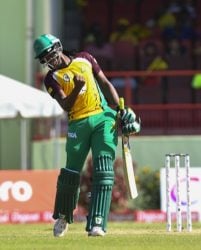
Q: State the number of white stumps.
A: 3